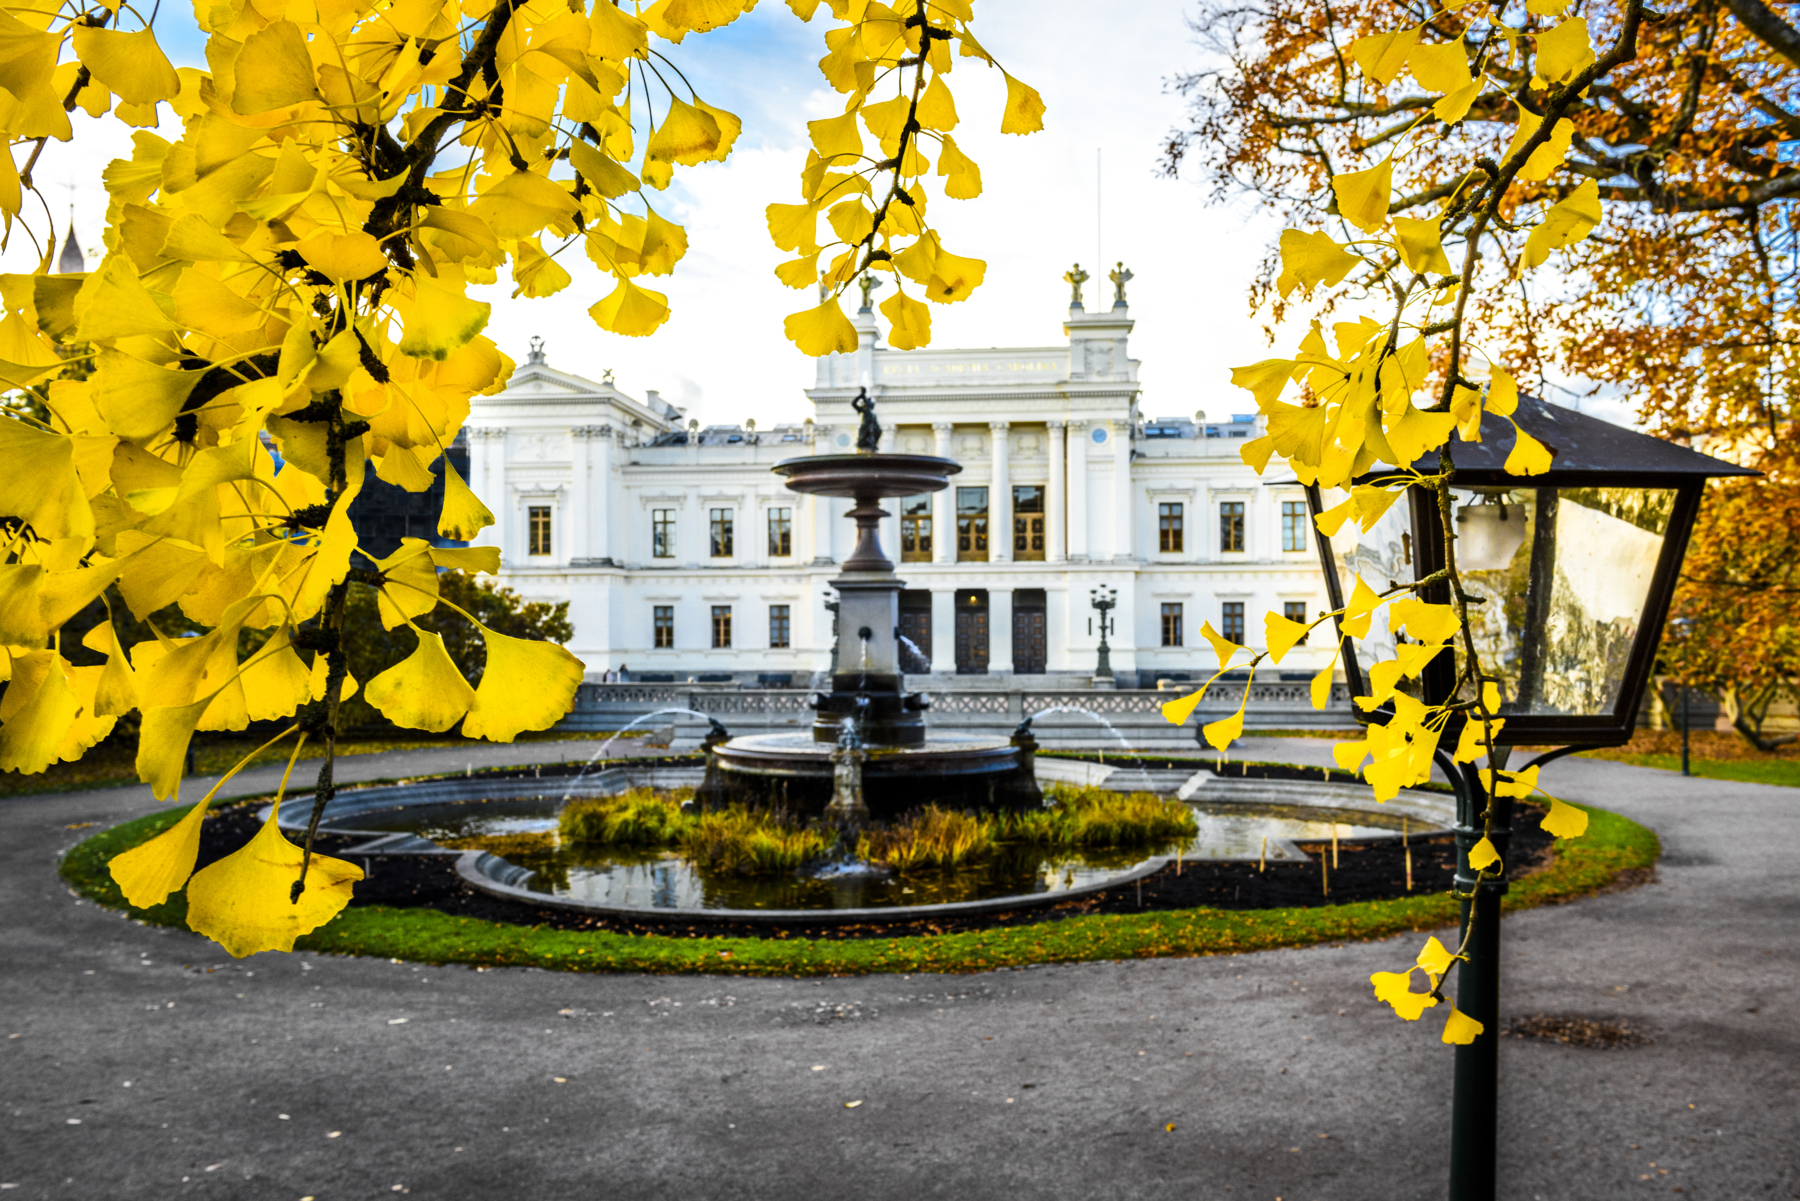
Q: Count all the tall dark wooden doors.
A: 3